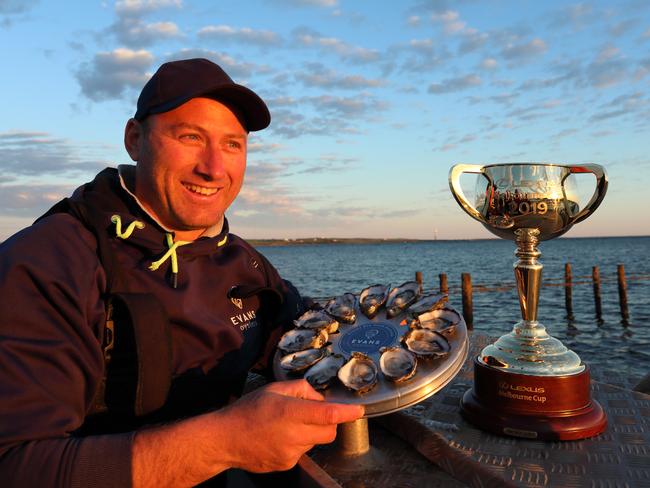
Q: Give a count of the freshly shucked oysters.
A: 12